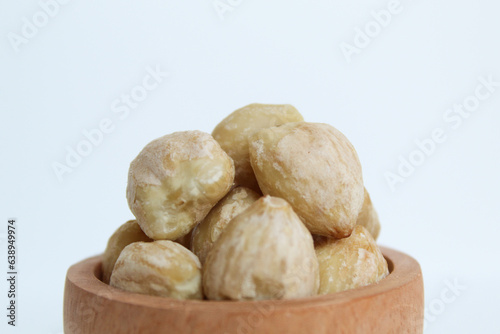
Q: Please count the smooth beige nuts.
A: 9